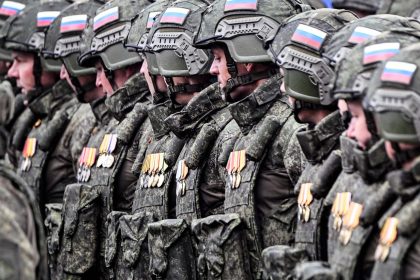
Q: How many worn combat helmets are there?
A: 11